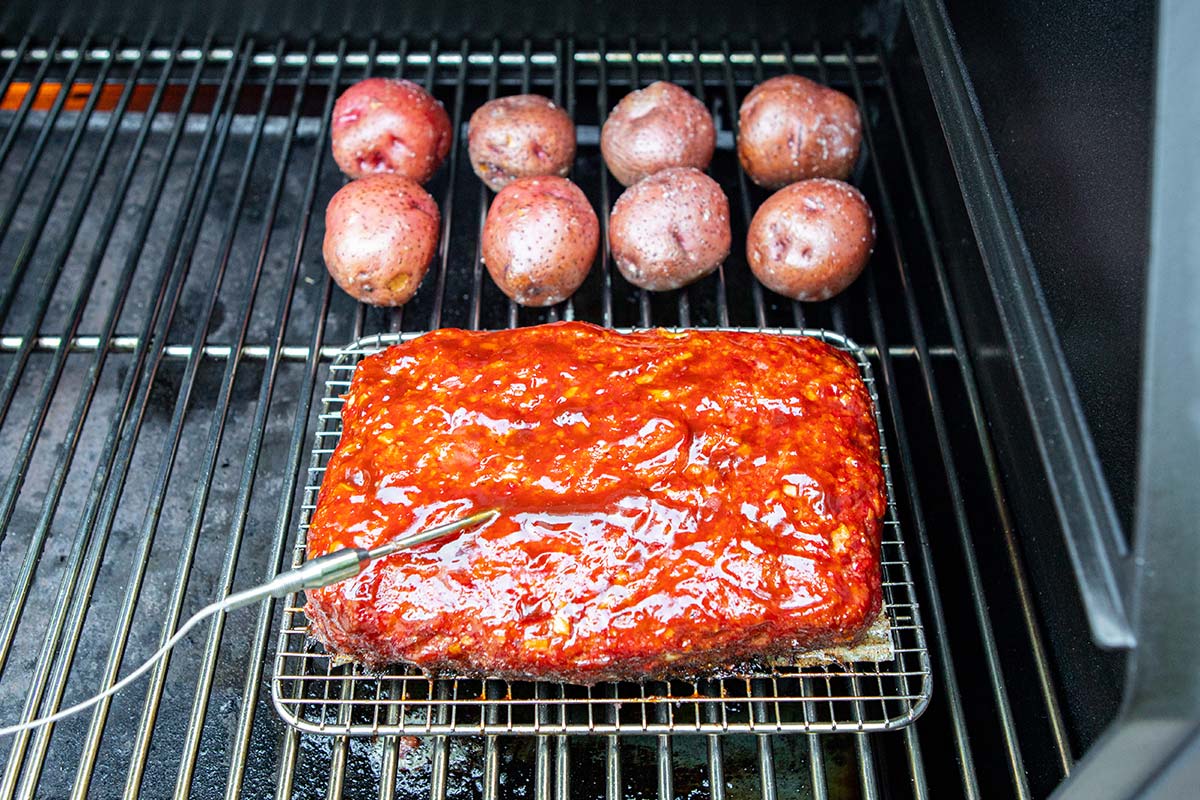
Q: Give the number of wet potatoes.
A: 8